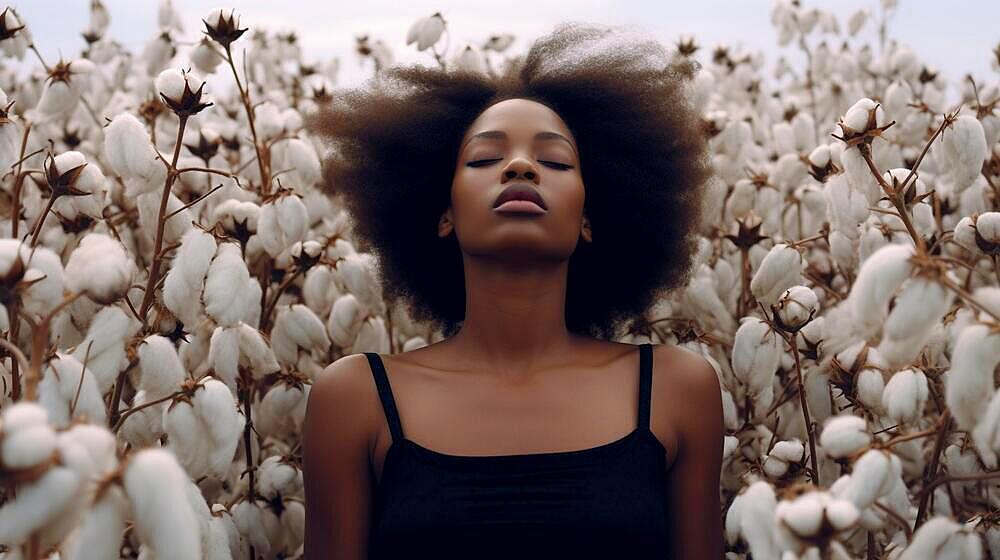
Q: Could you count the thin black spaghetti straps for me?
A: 2